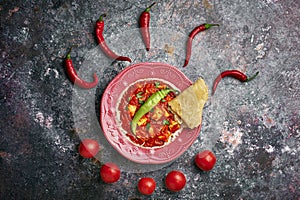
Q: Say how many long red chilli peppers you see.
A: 5